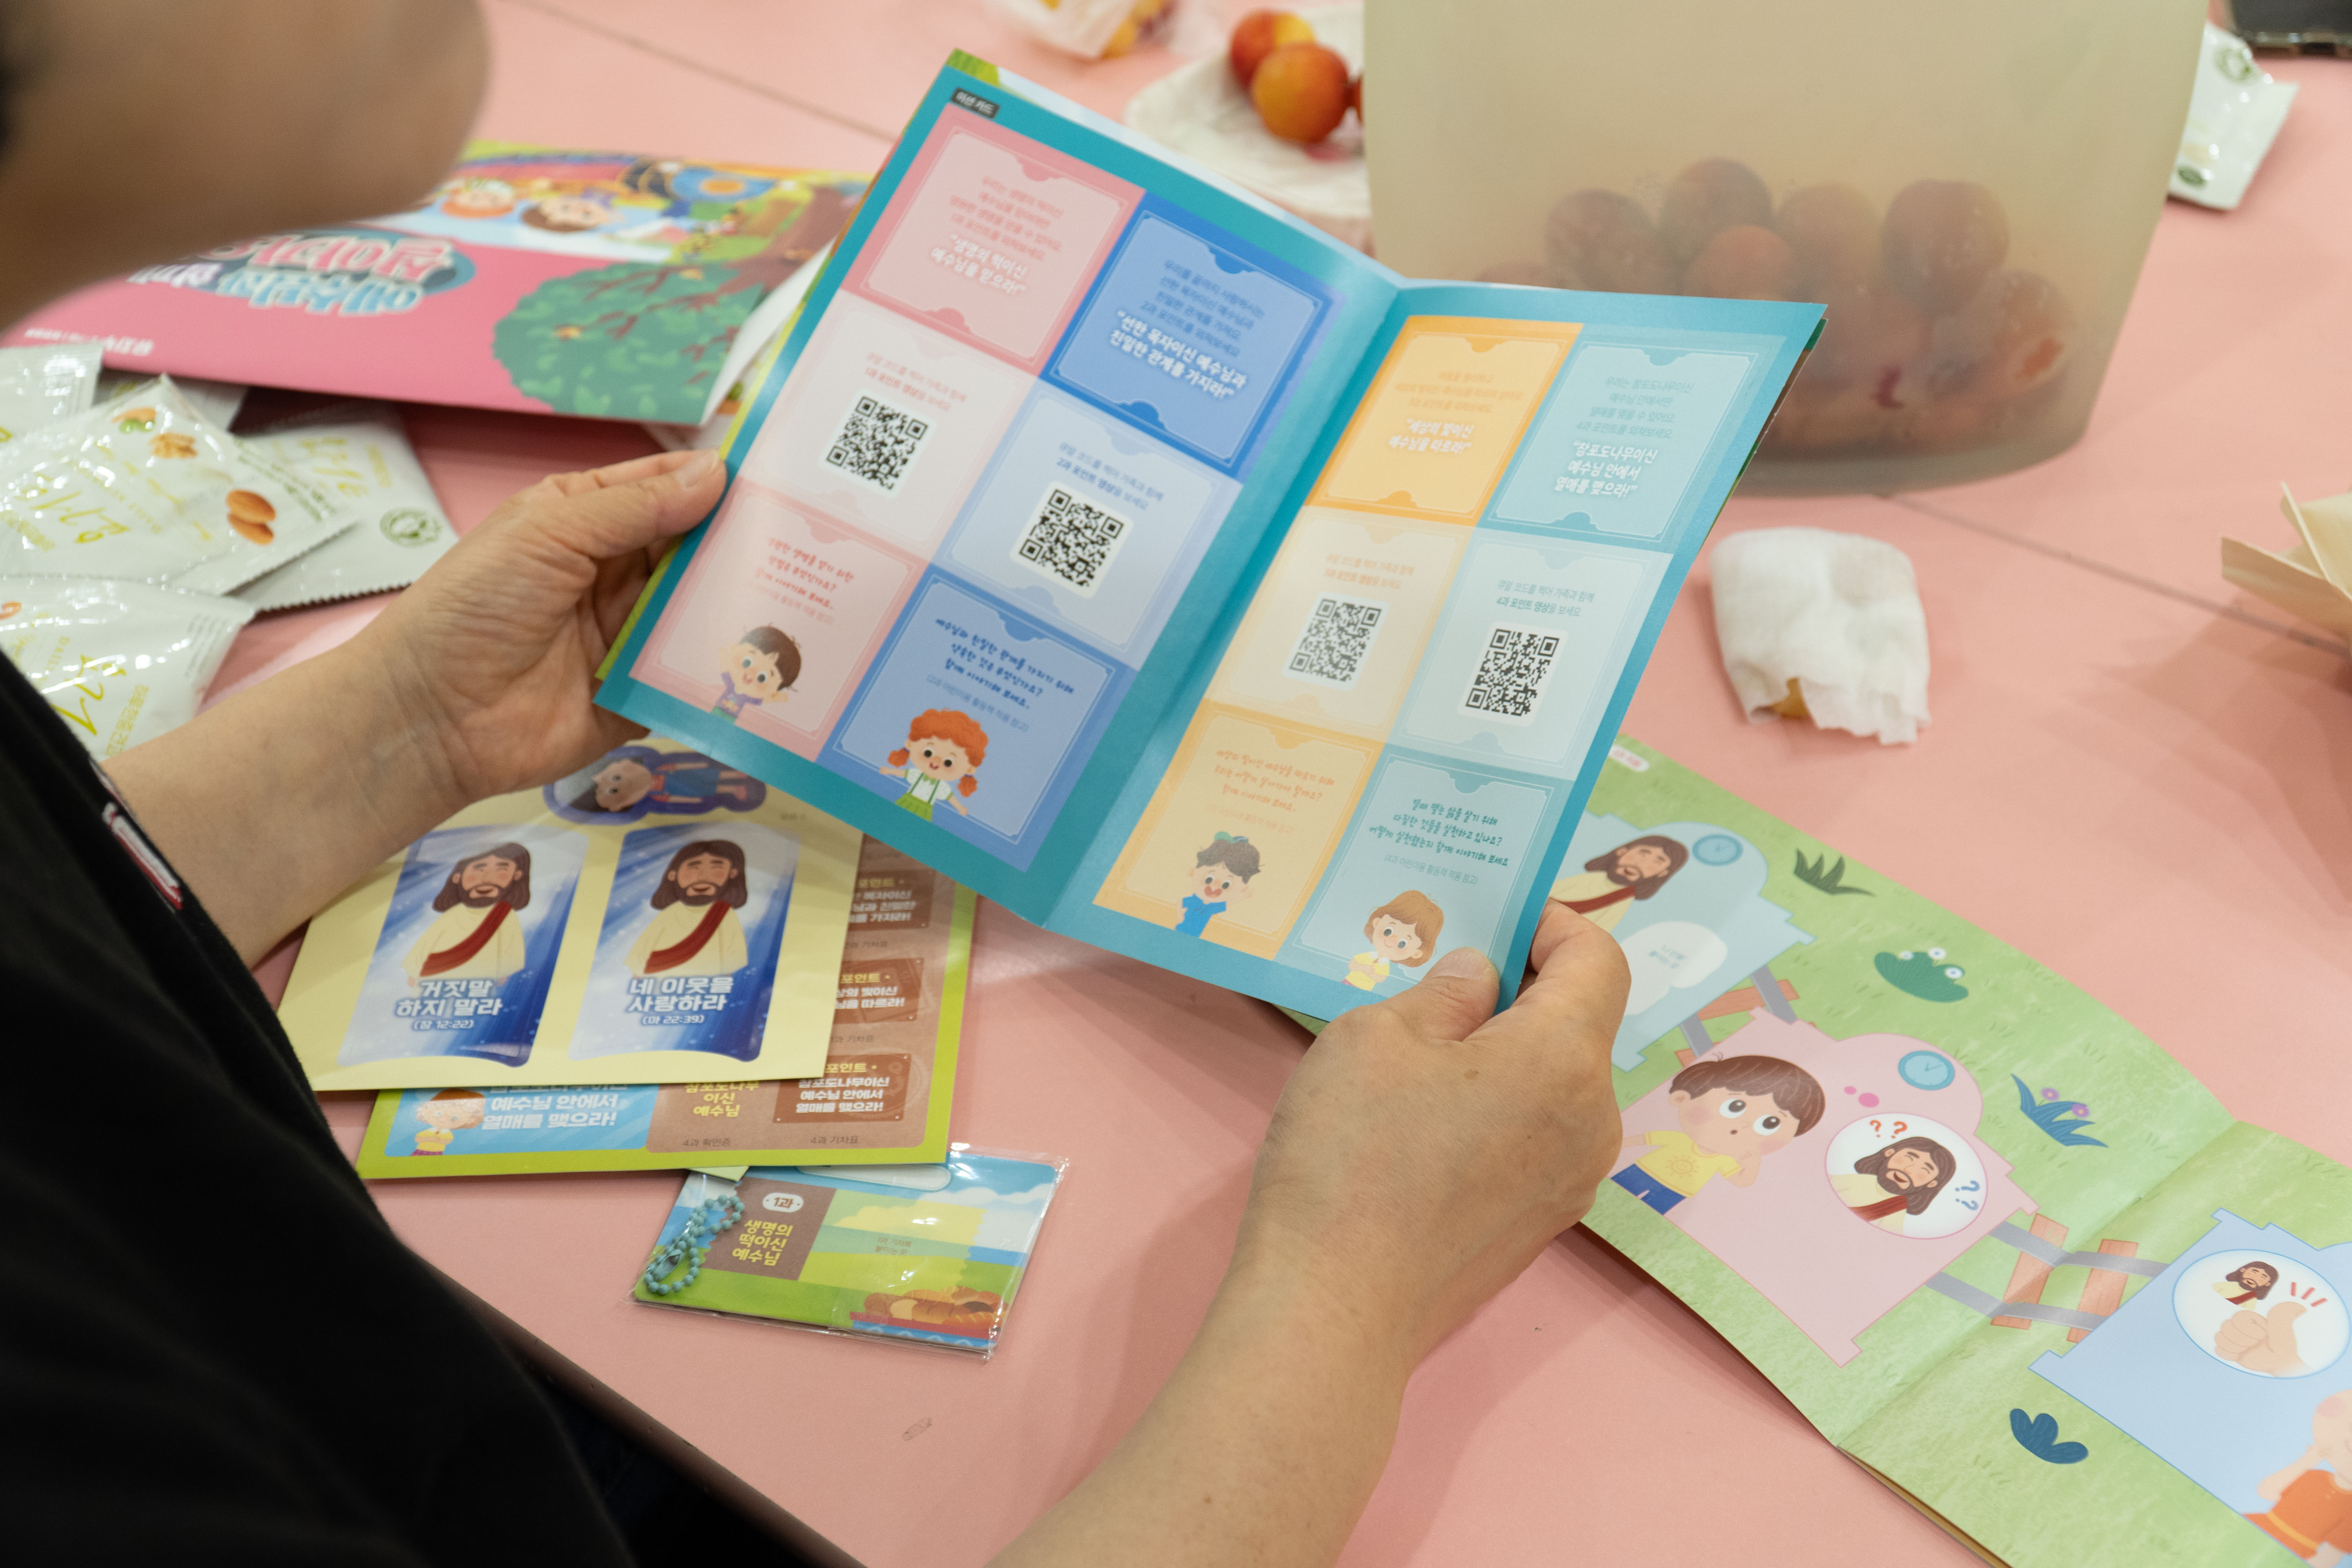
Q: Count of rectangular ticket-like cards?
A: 12